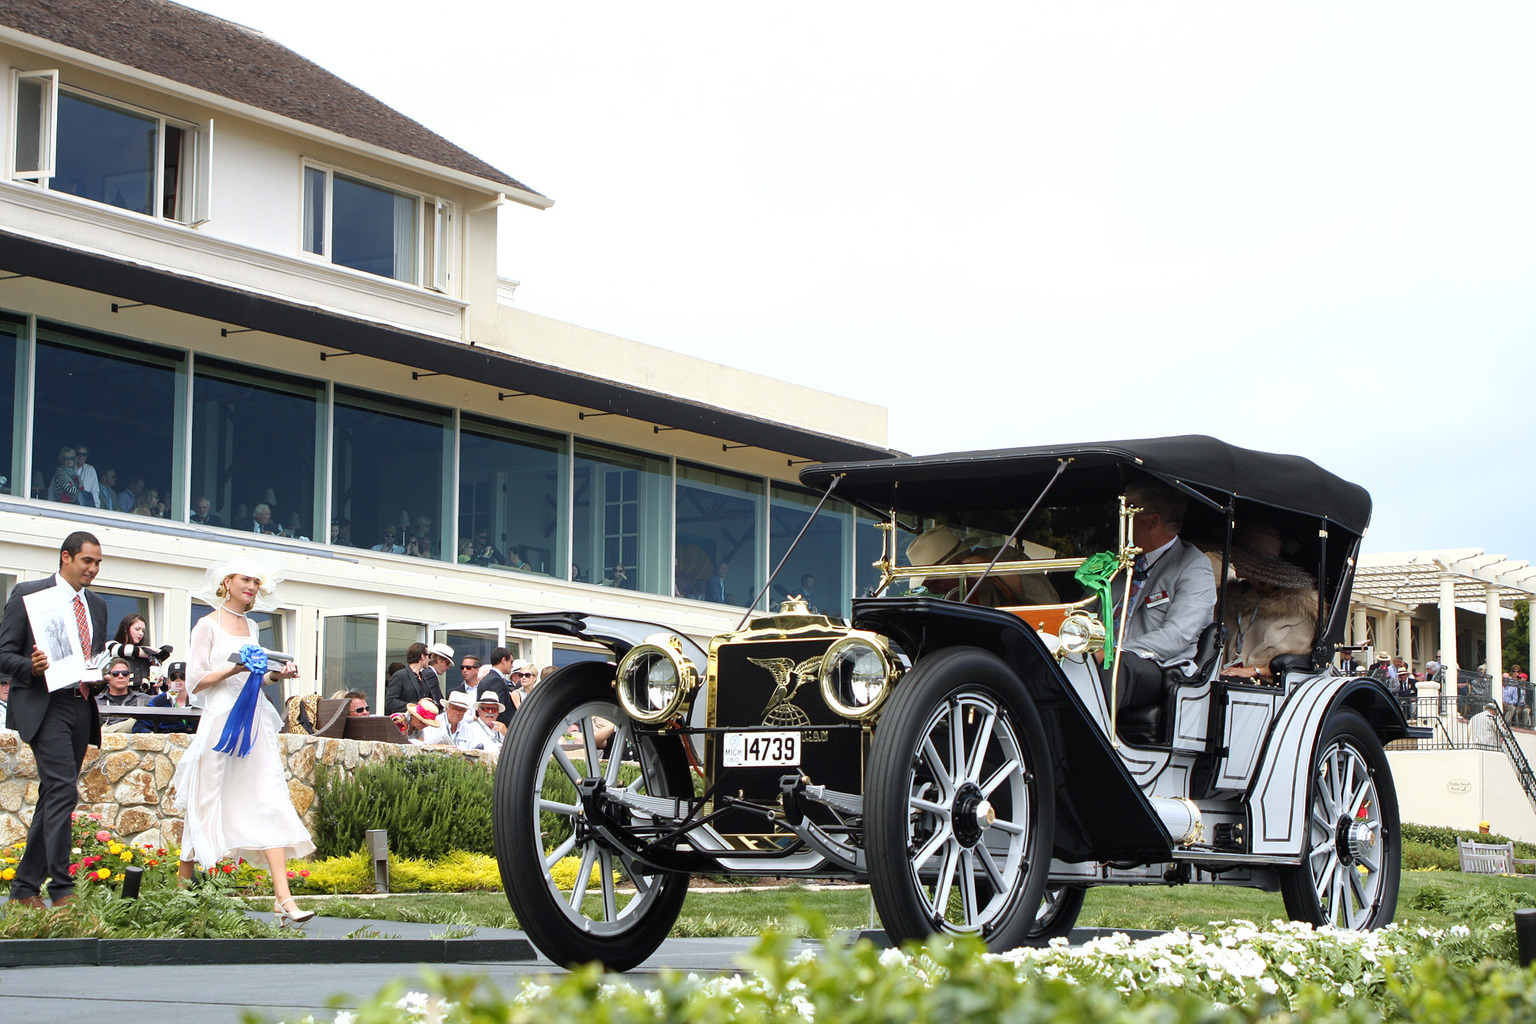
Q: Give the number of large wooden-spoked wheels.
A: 4